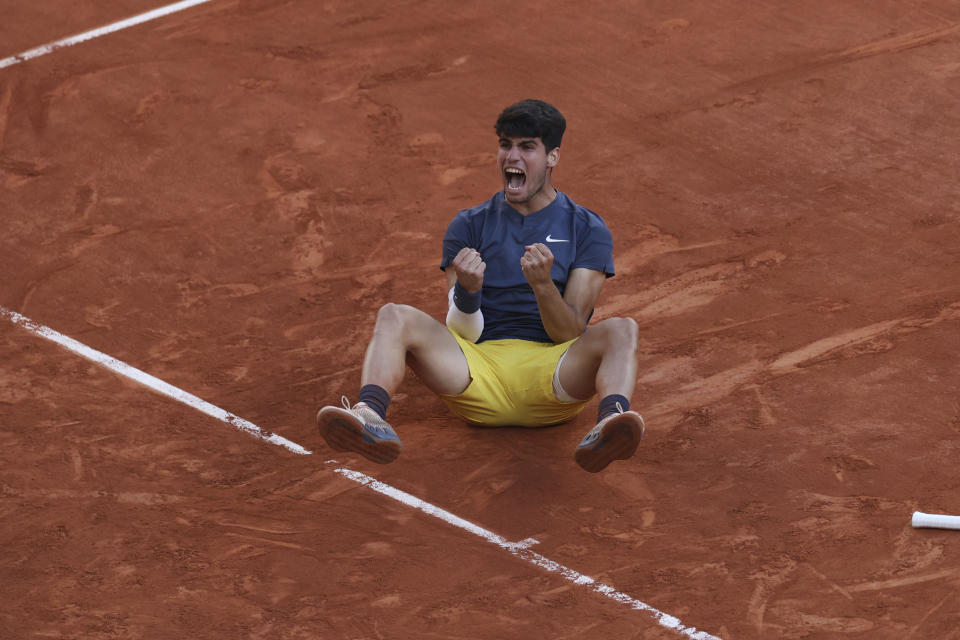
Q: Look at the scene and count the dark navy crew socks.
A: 2